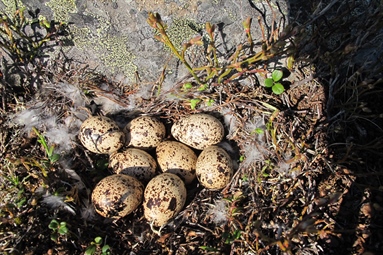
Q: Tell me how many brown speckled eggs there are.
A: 8